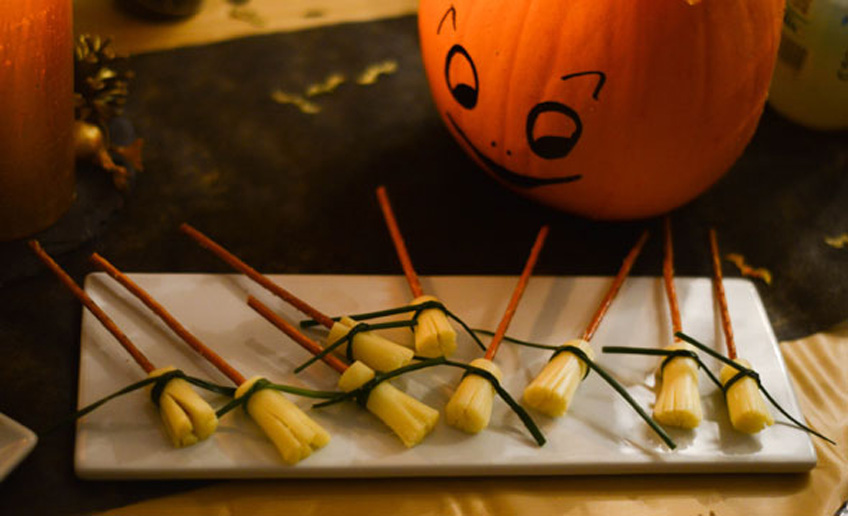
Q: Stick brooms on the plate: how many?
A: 9